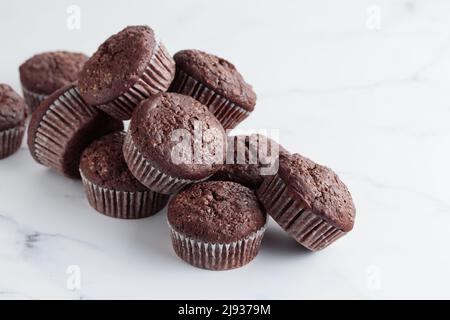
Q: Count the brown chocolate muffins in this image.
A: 10